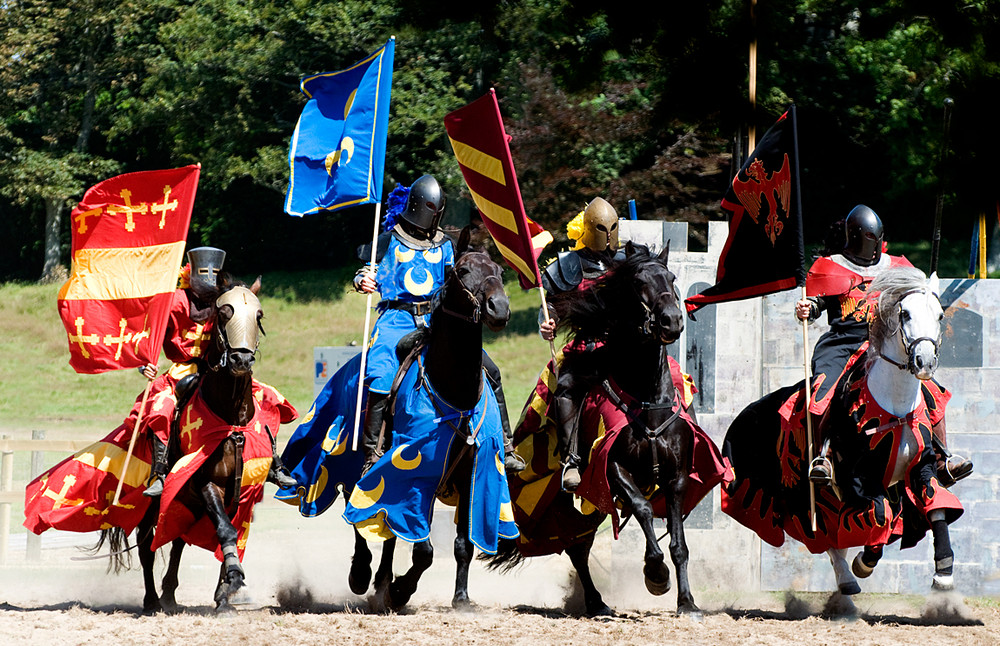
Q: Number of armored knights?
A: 4